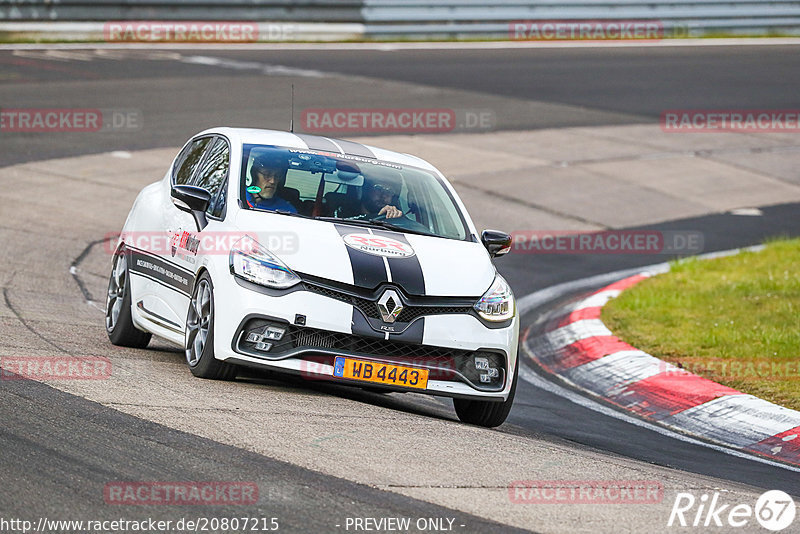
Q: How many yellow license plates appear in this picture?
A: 1